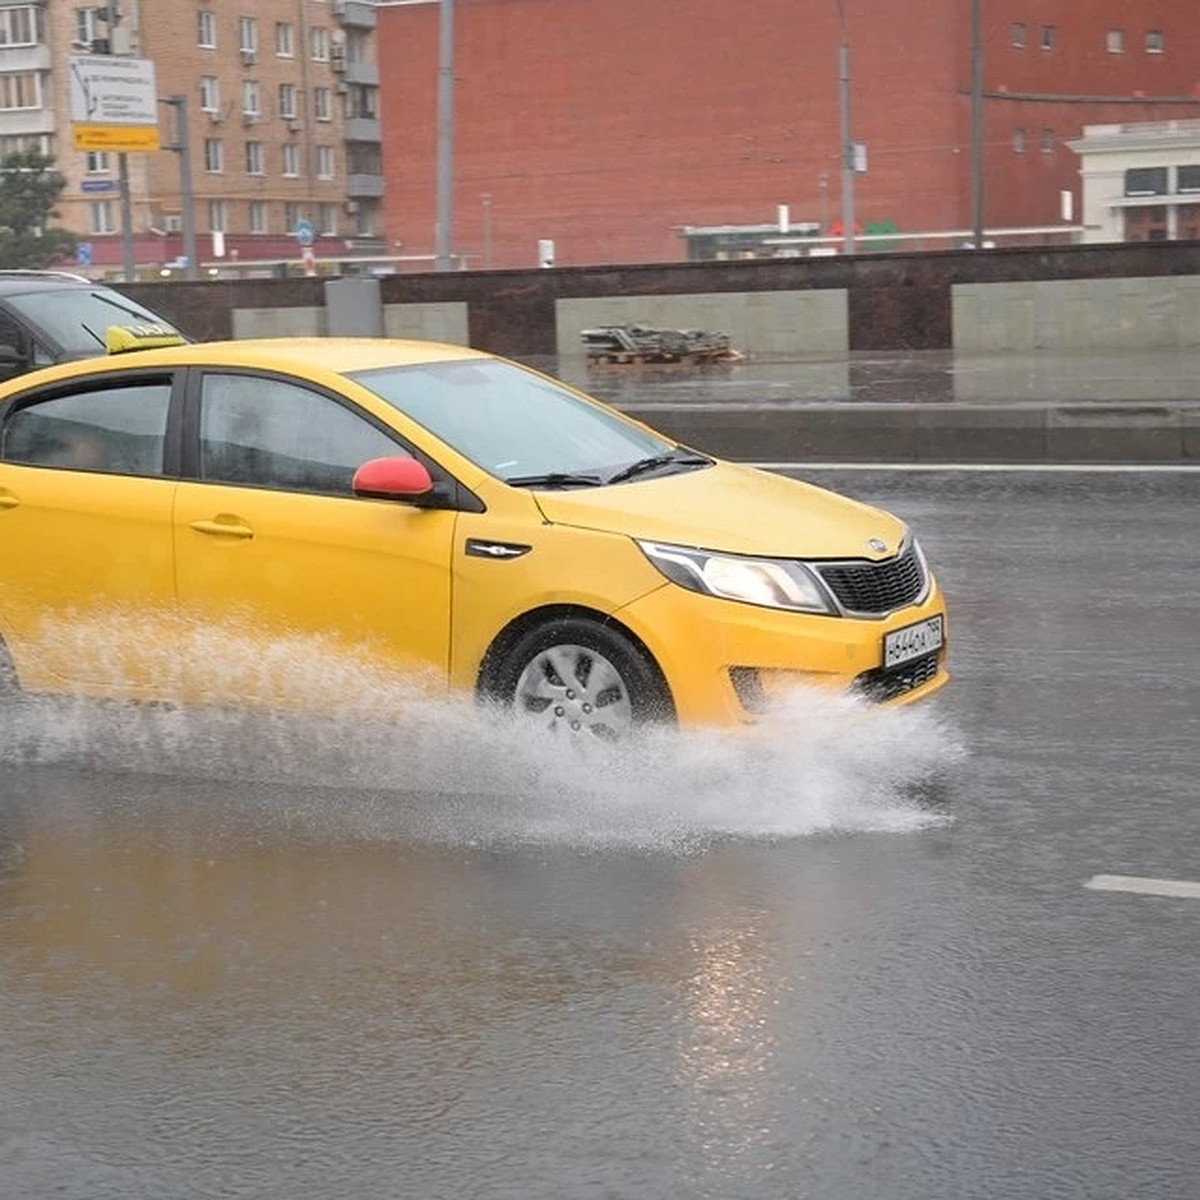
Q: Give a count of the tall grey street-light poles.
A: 3